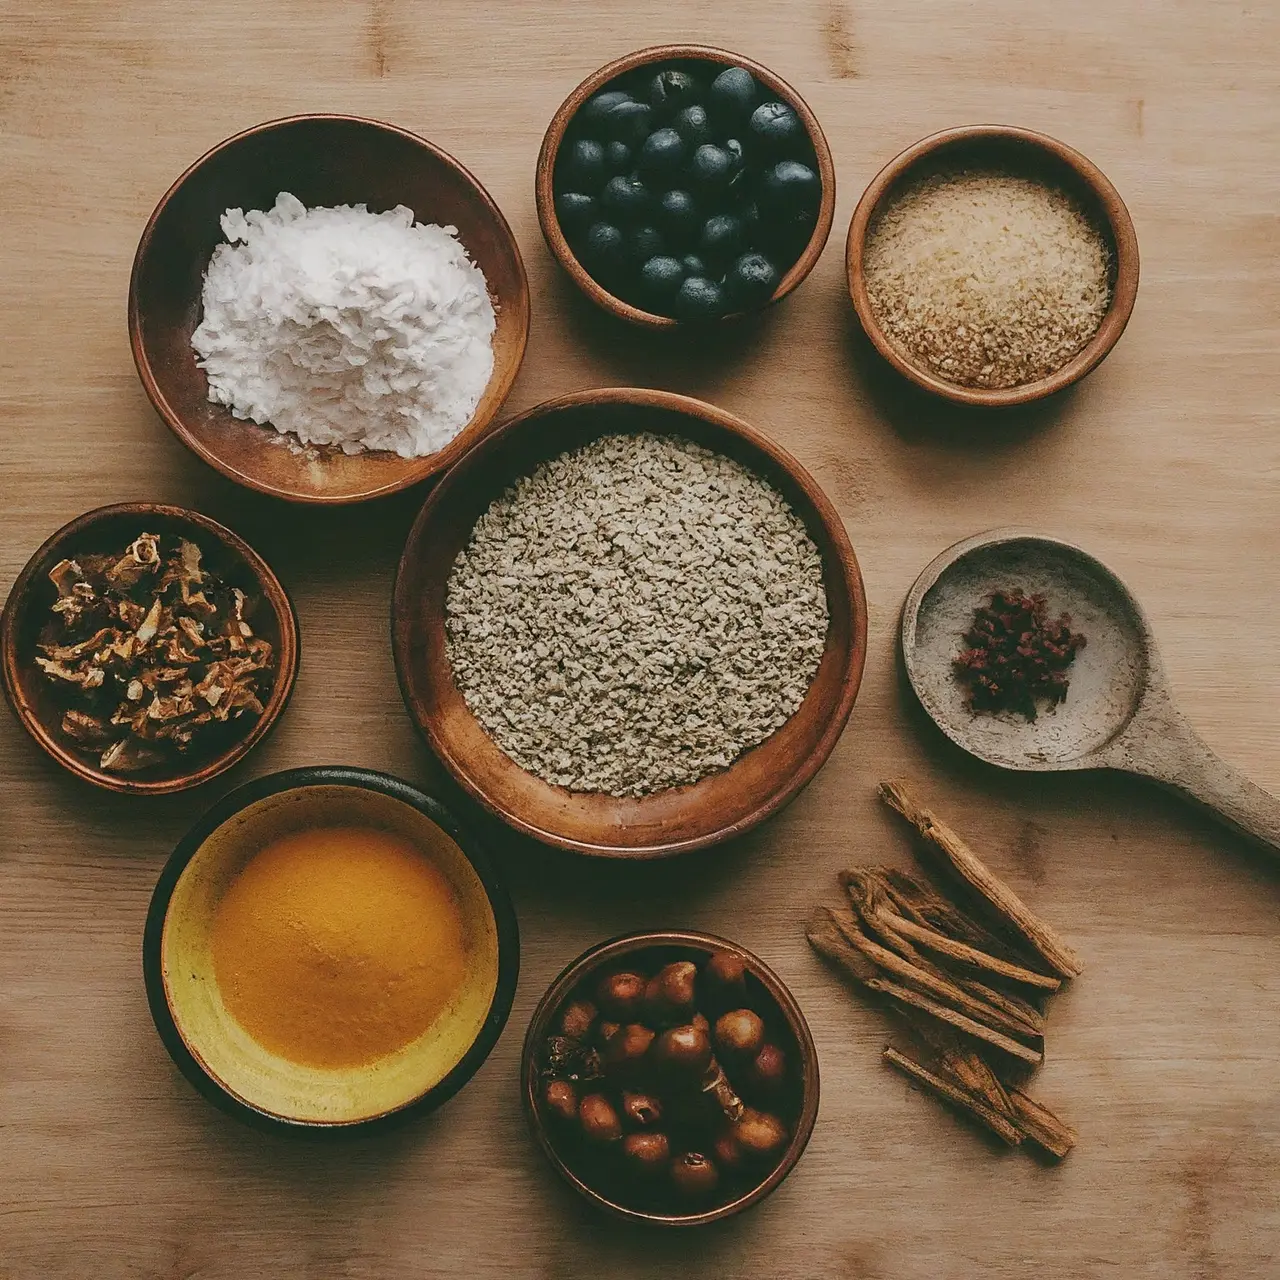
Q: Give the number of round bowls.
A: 7